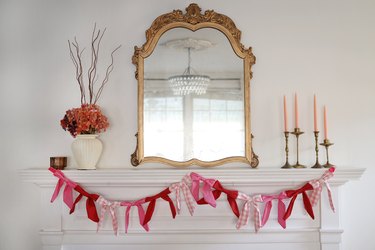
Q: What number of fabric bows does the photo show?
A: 12